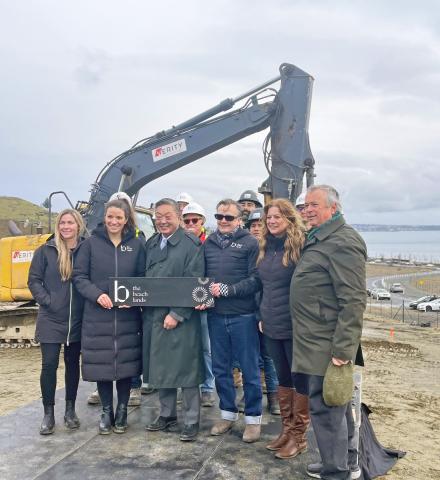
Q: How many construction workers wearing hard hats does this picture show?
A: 6